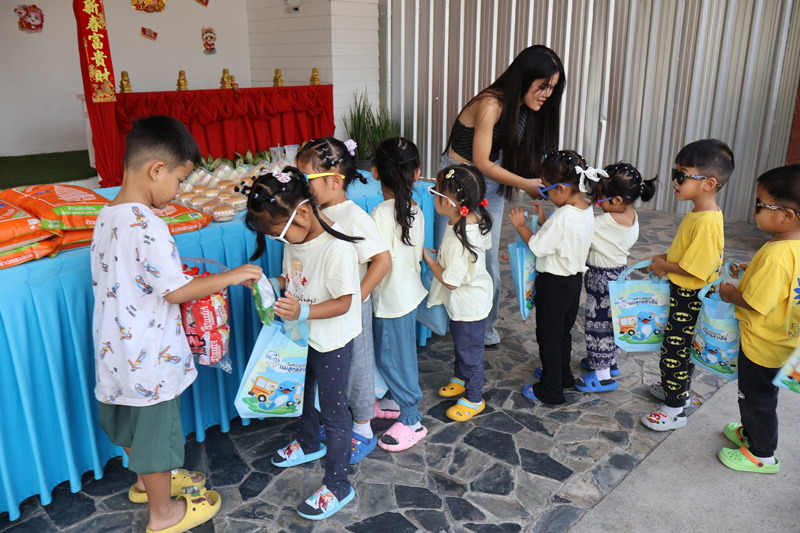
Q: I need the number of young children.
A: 9